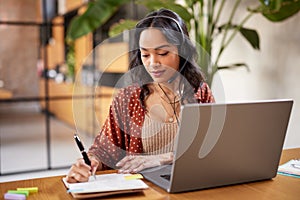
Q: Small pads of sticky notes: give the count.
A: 3